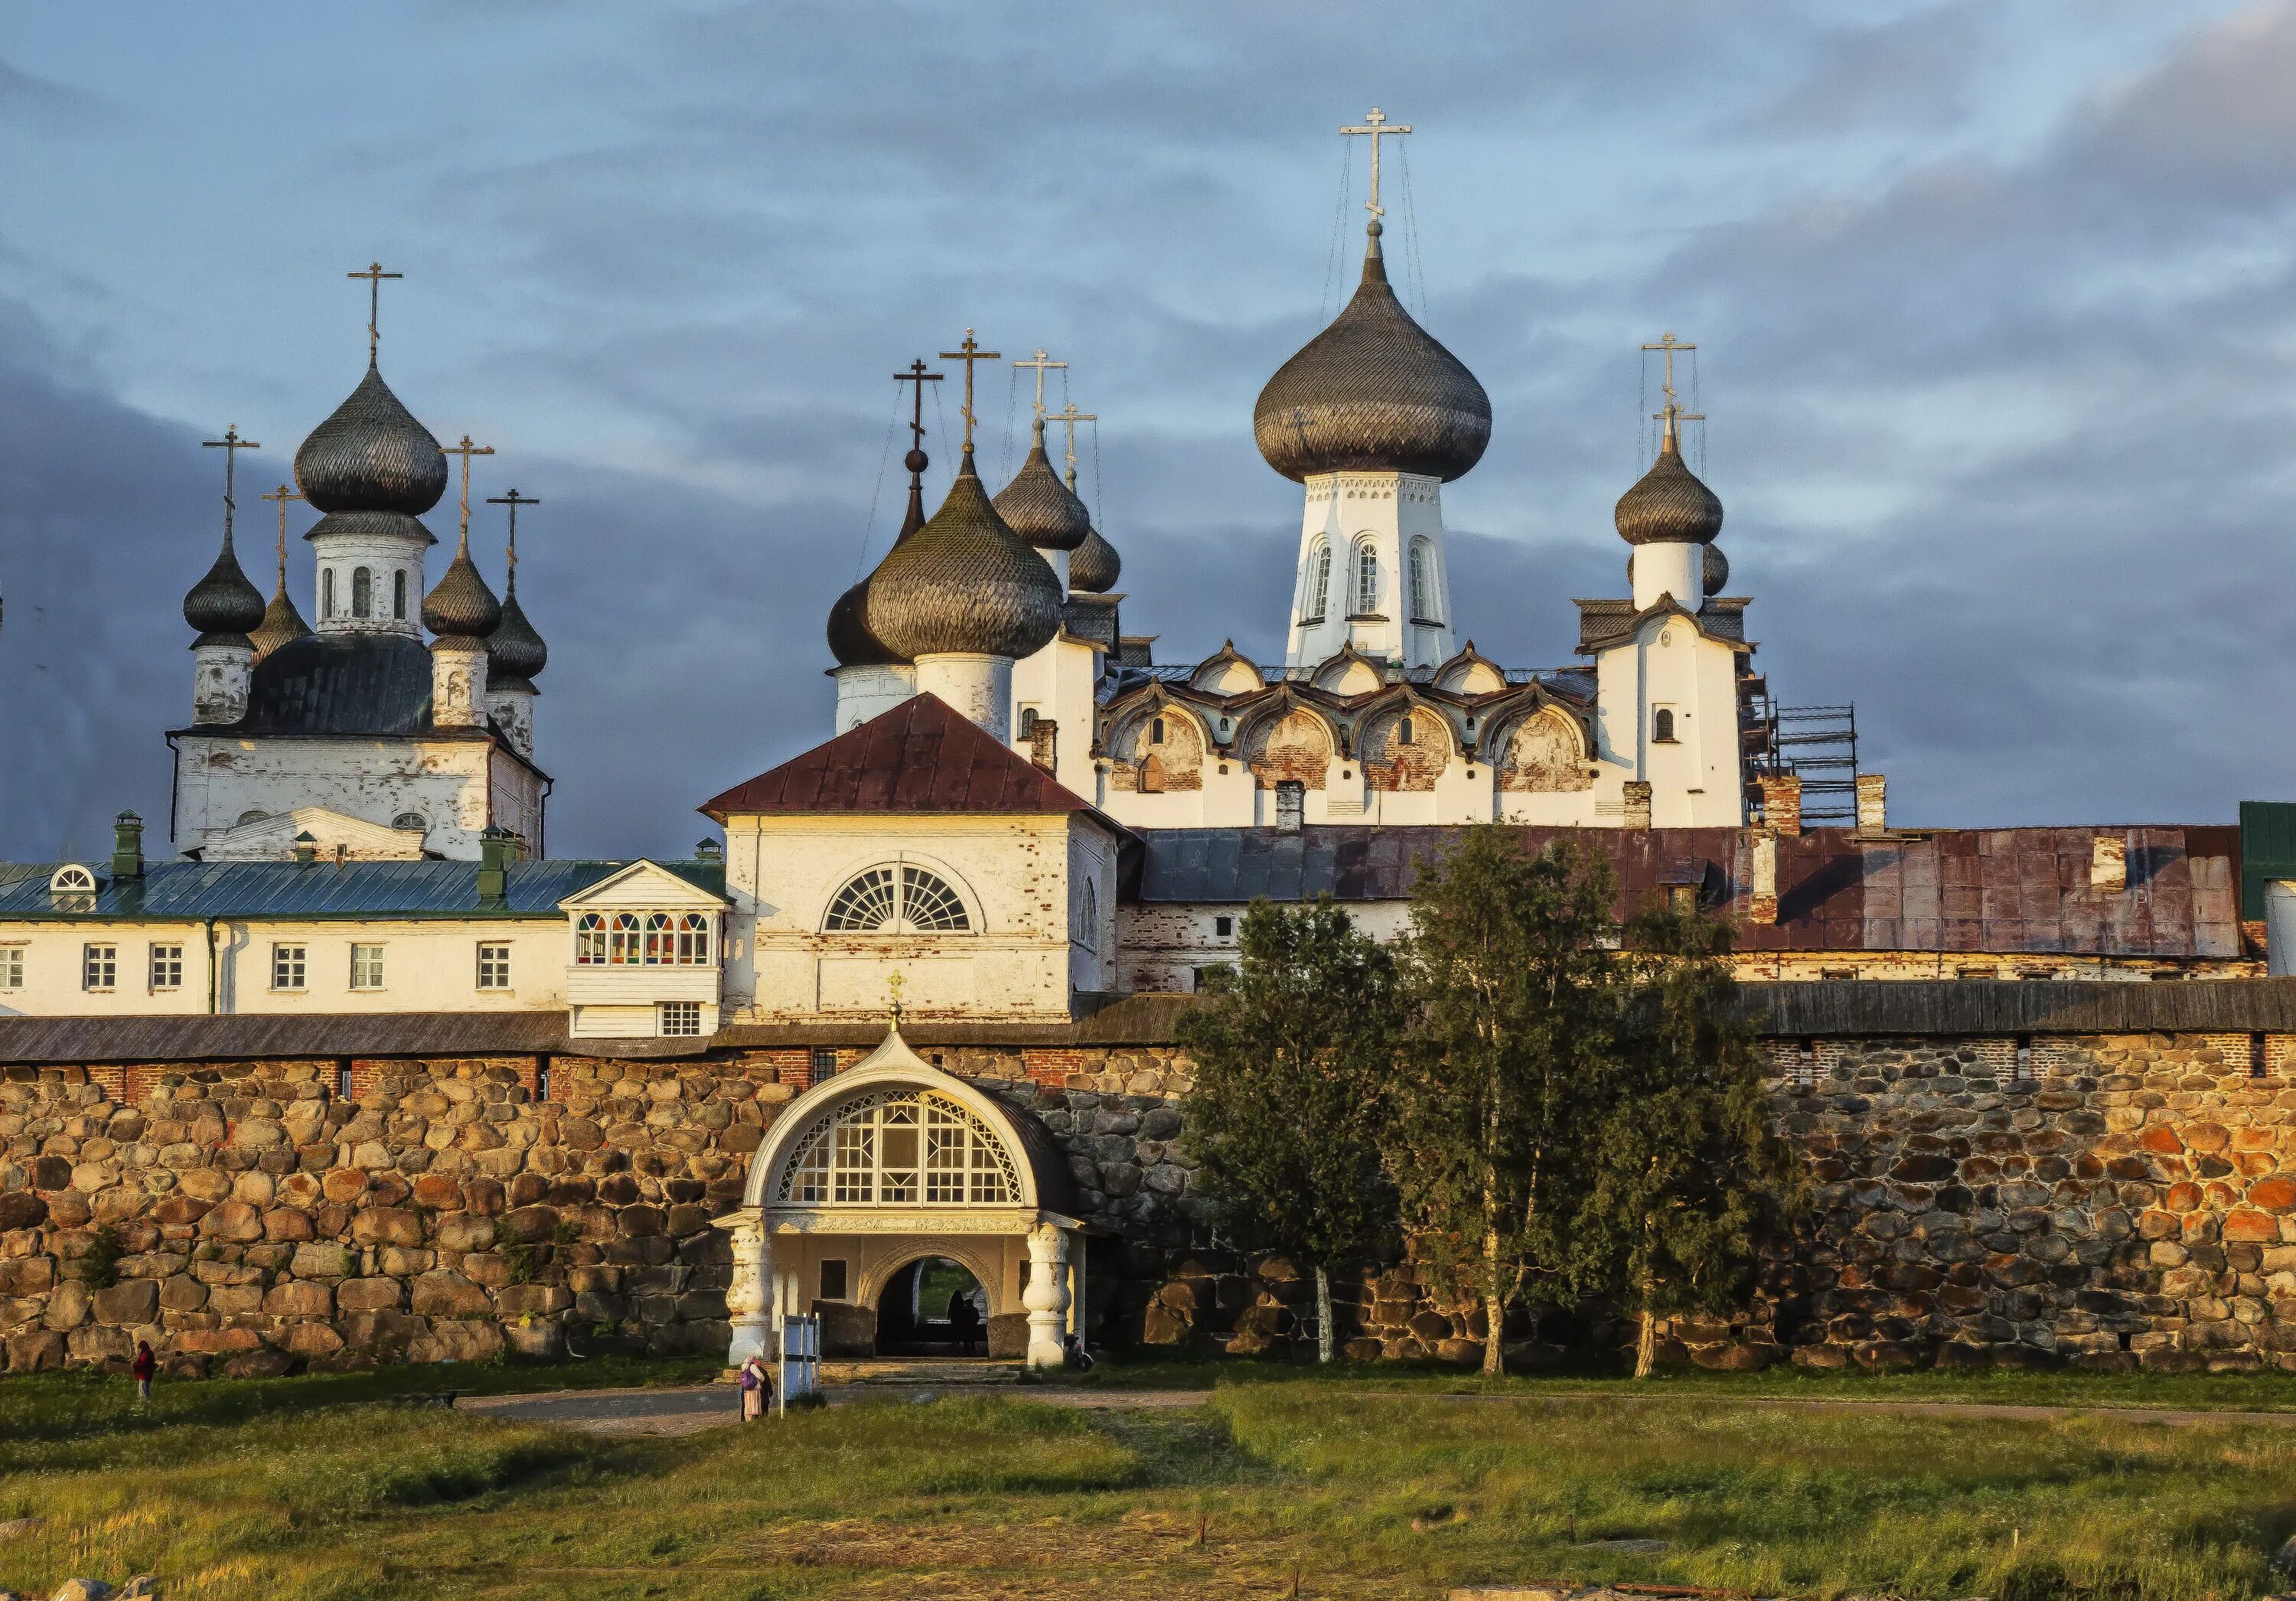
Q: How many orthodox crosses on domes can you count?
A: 12